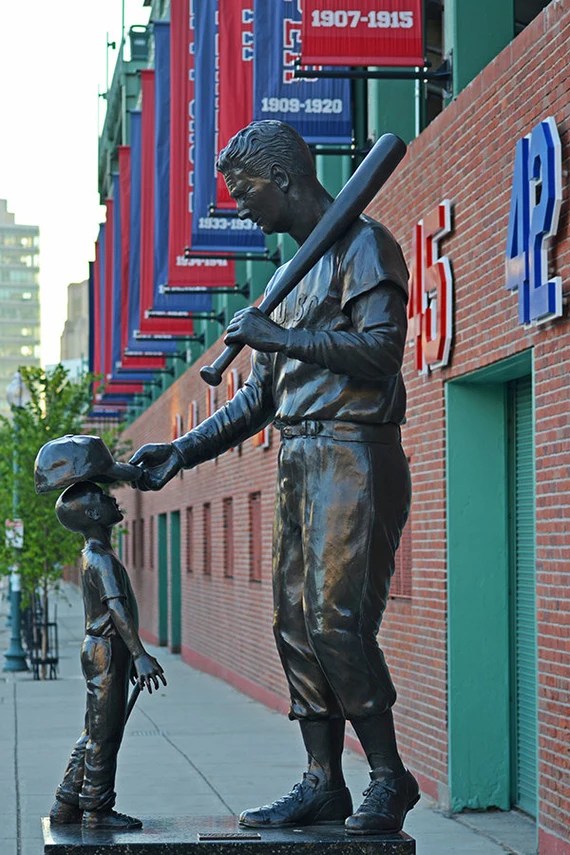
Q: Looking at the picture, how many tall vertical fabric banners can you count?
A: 14